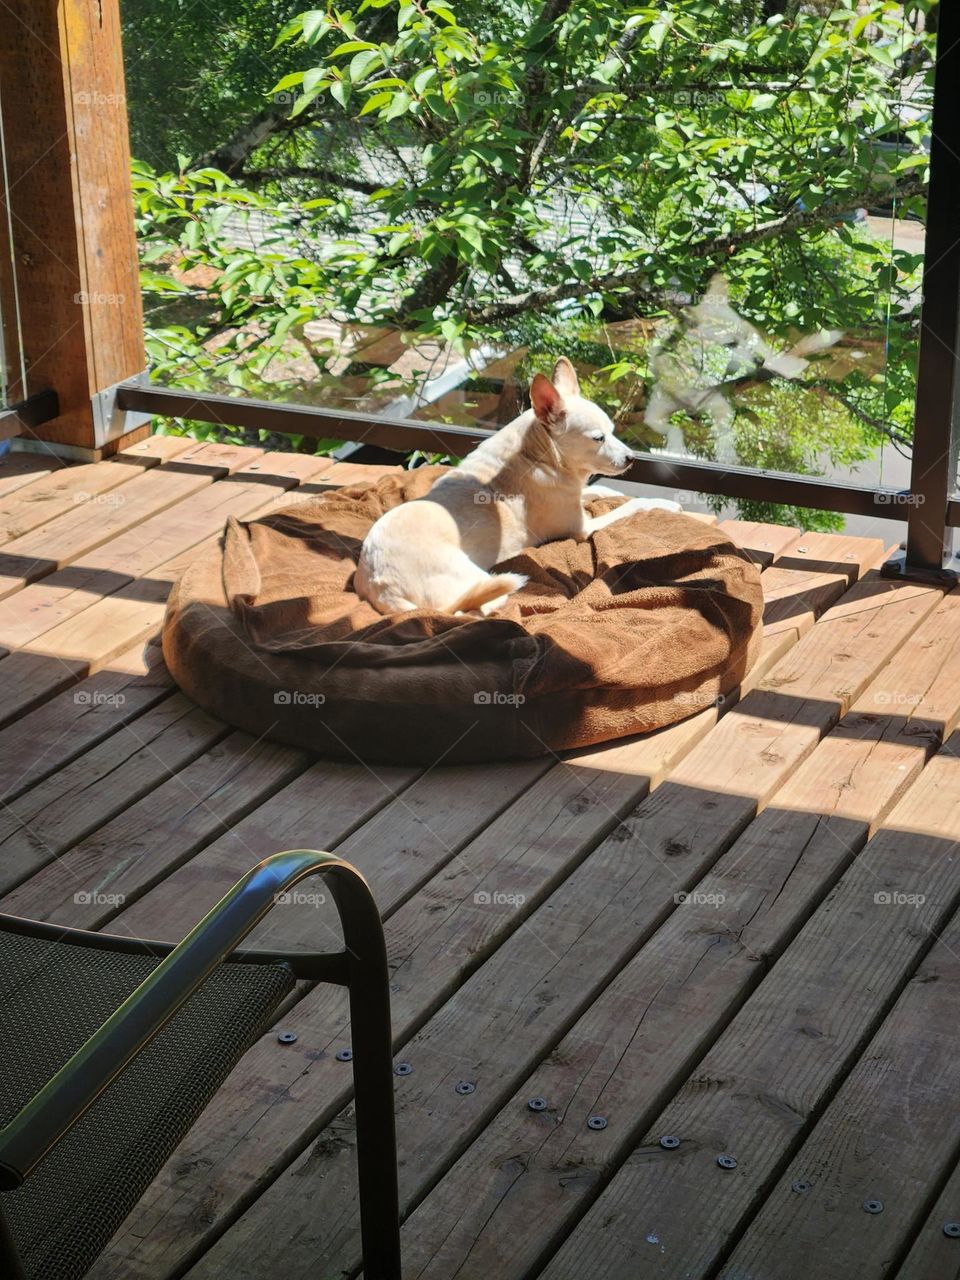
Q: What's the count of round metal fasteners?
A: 11